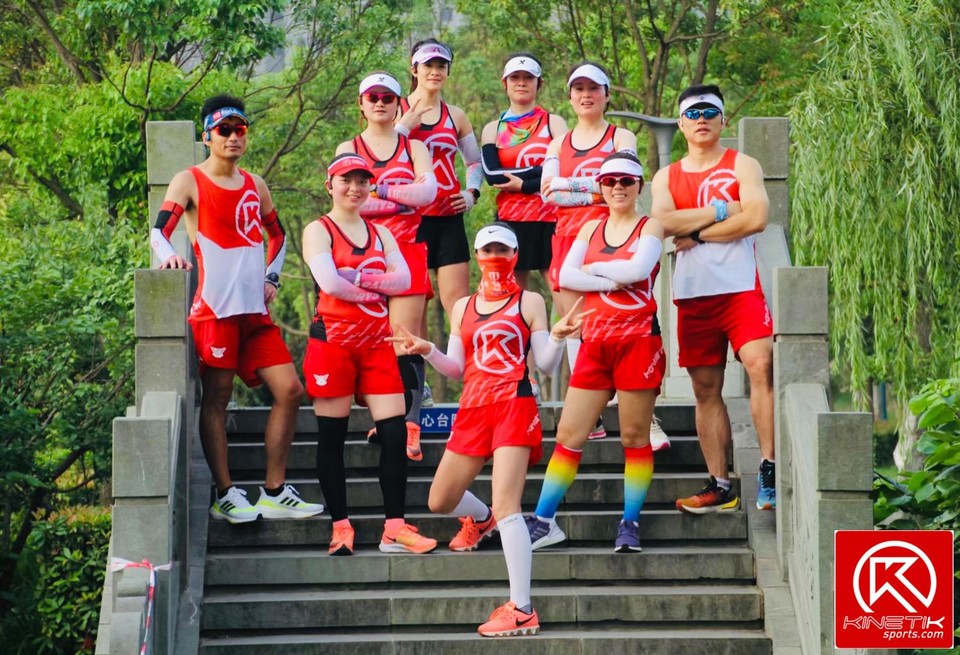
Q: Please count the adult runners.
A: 9